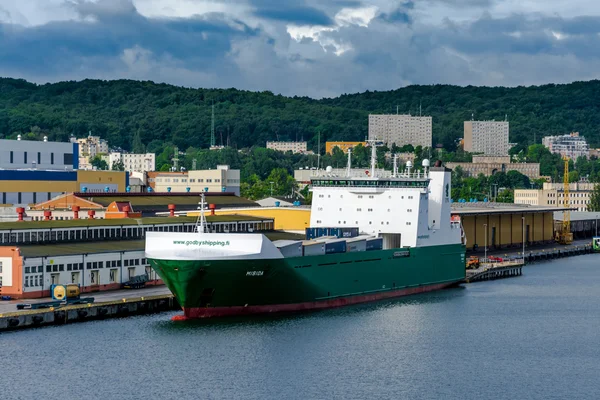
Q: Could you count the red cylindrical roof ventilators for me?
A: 7